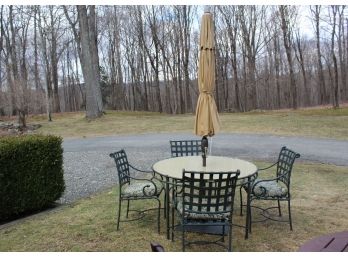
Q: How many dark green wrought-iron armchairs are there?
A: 4